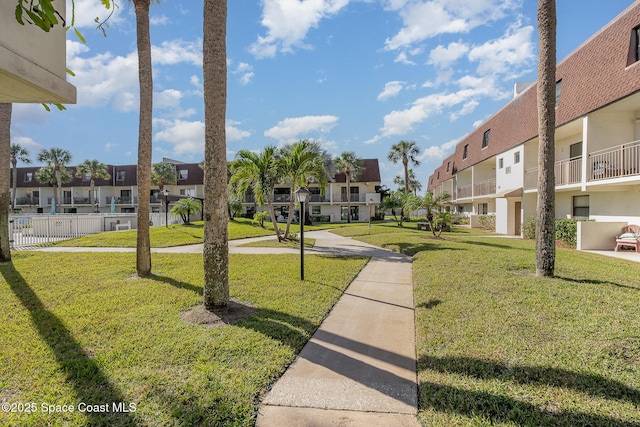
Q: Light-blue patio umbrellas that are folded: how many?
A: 2